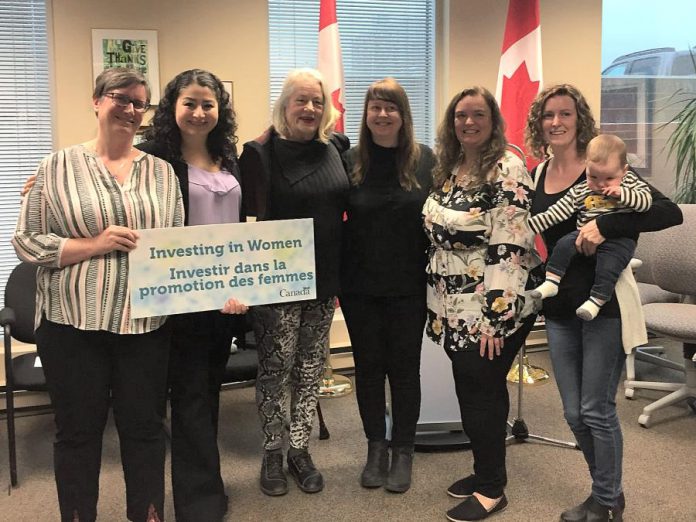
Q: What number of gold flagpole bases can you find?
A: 2